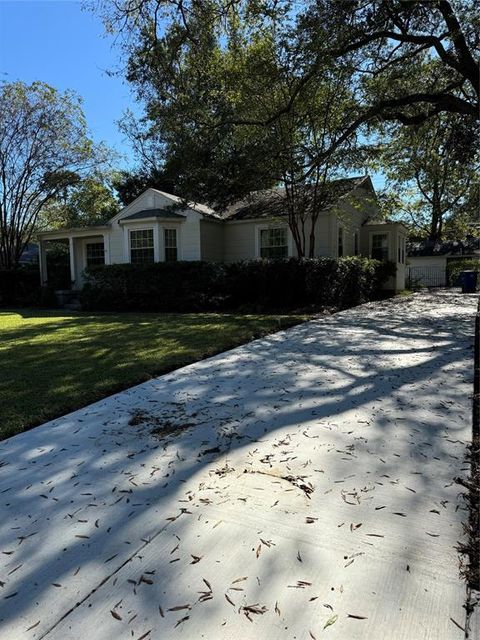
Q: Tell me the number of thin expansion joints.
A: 1